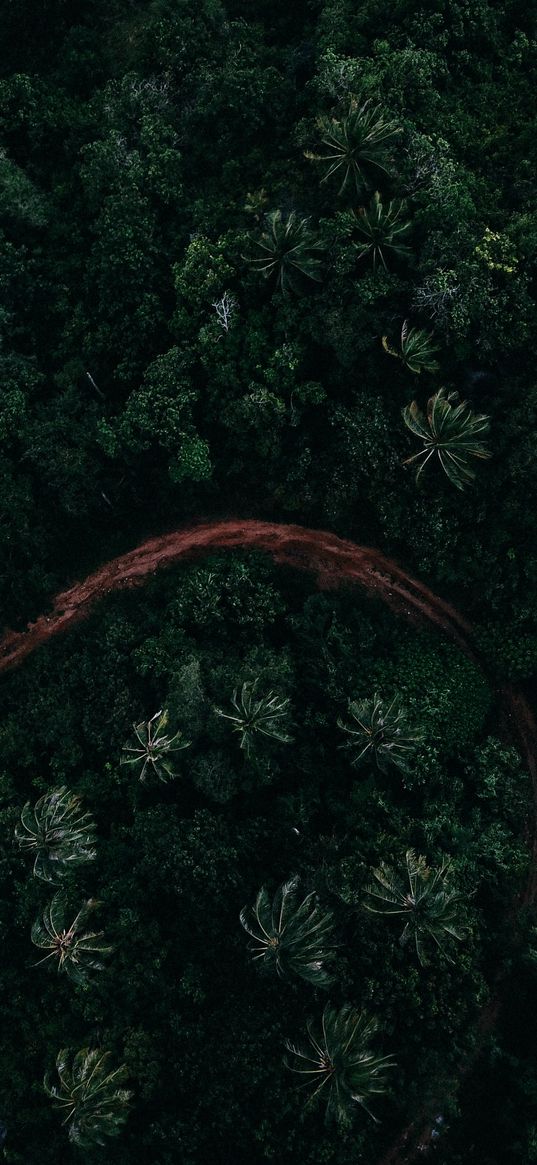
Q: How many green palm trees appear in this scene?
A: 14